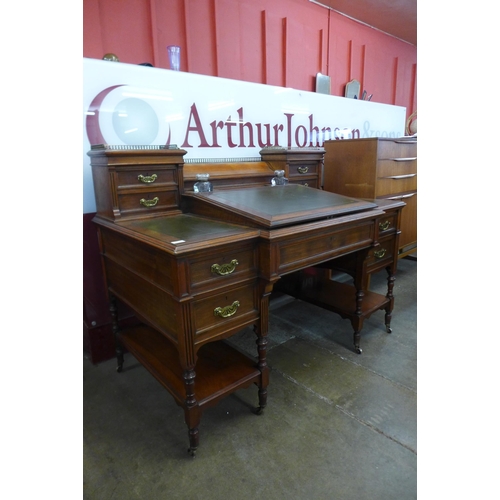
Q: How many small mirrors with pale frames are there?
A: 2